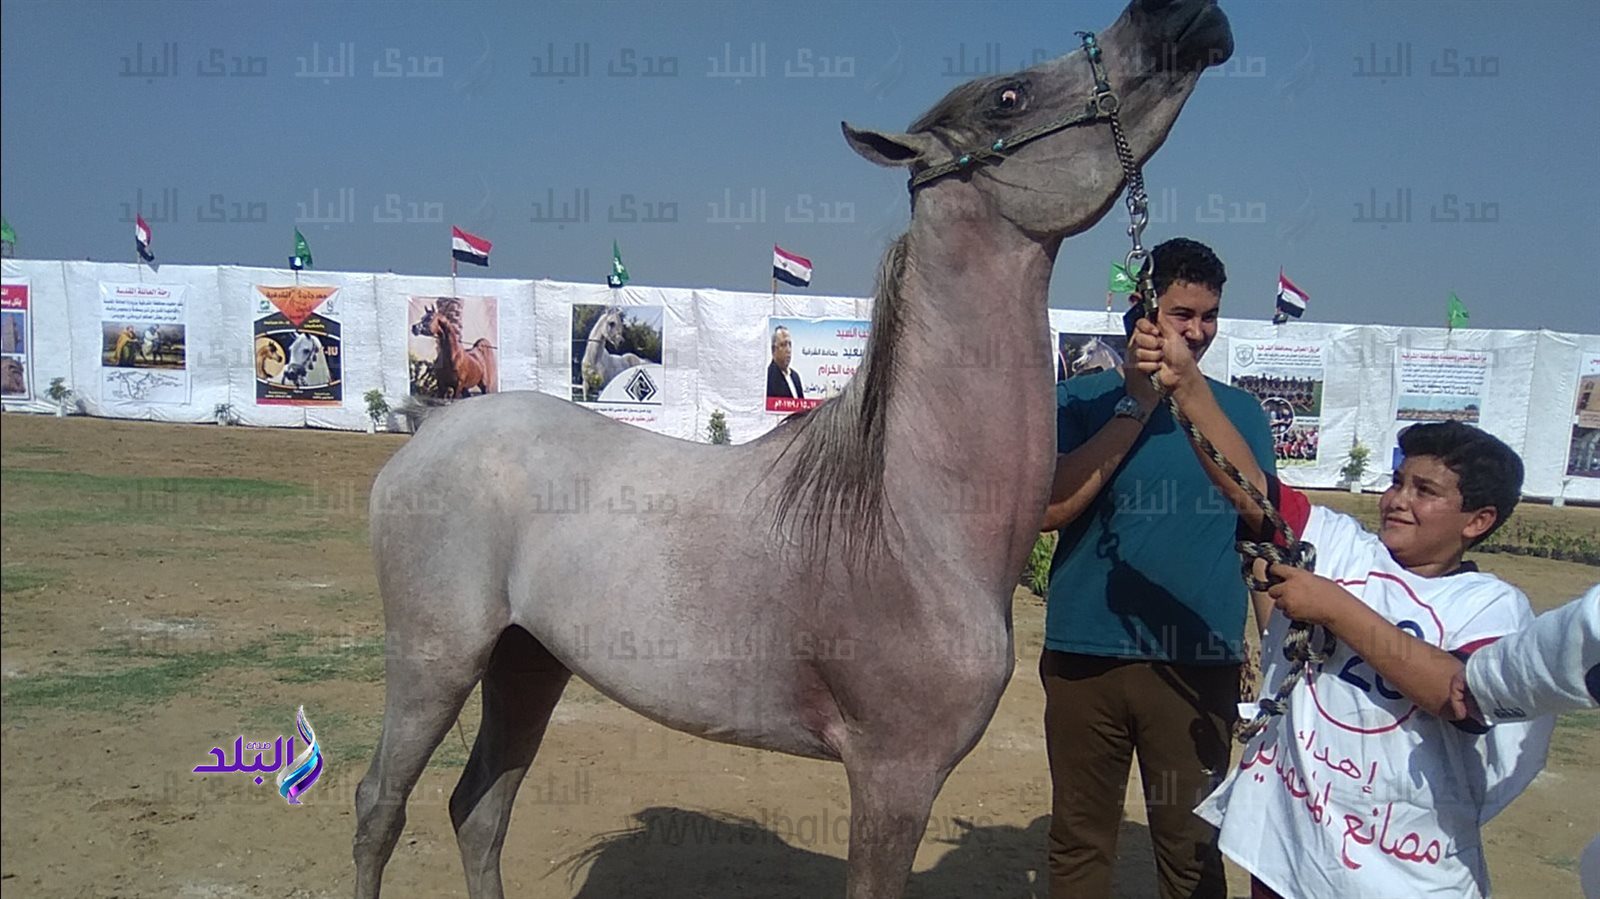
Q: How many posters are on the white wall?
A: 10